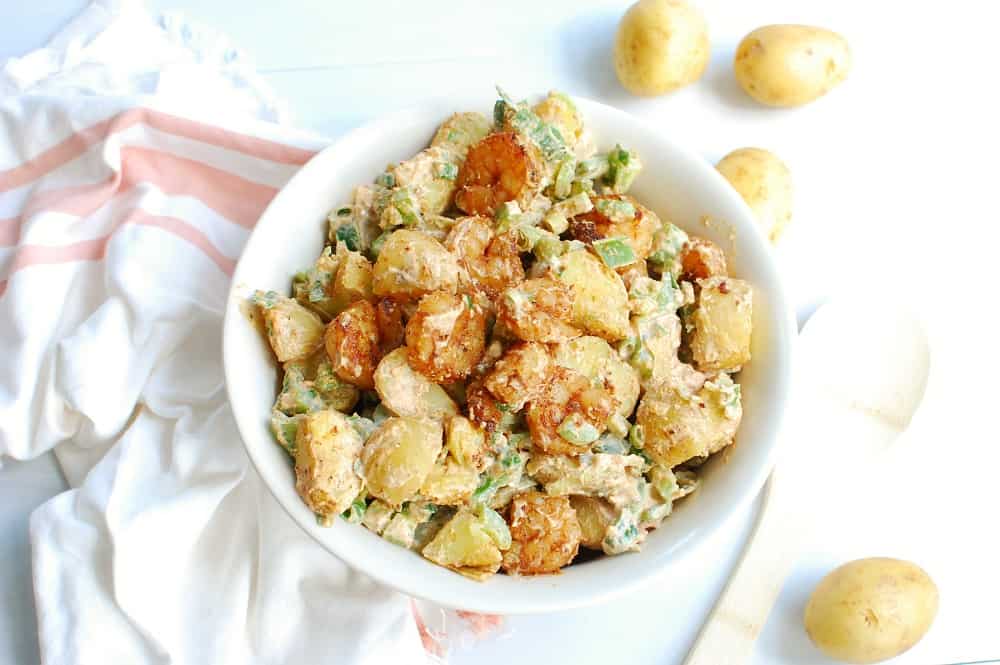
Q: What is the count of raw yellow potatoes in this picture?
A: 4